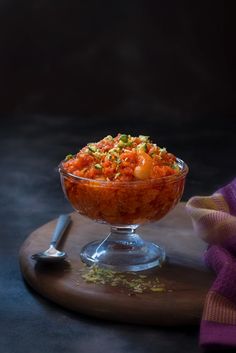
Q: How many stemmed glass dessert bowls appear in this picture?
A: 1